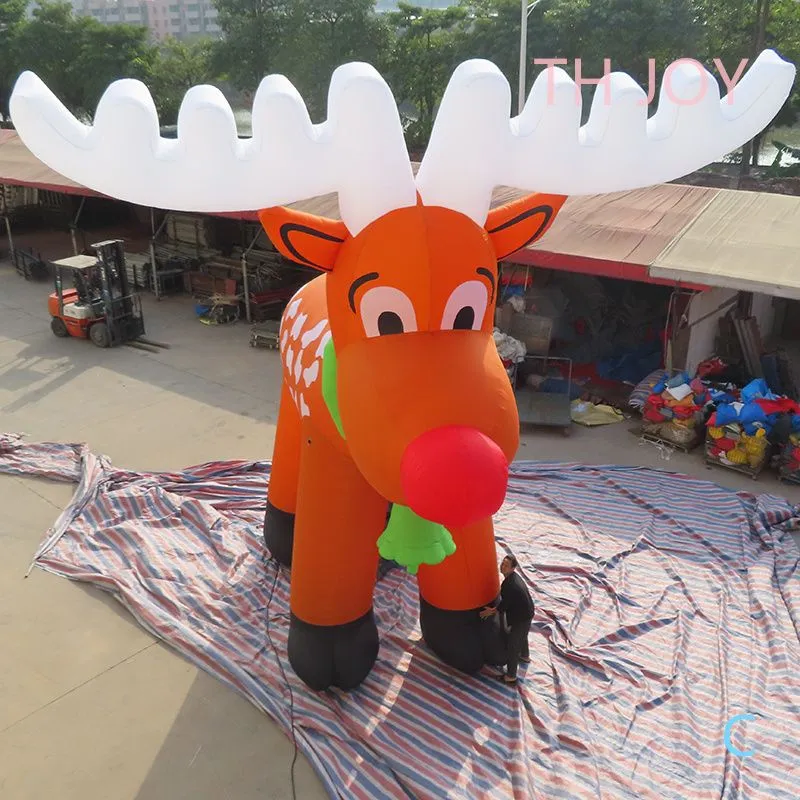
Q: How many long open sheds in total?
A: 1